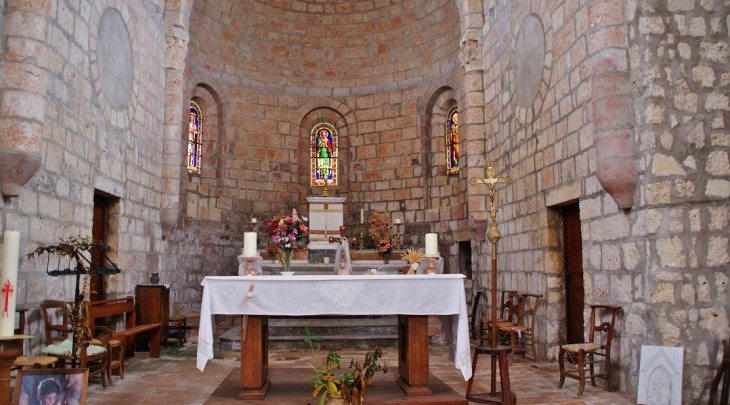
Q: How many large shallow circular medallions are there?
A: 2